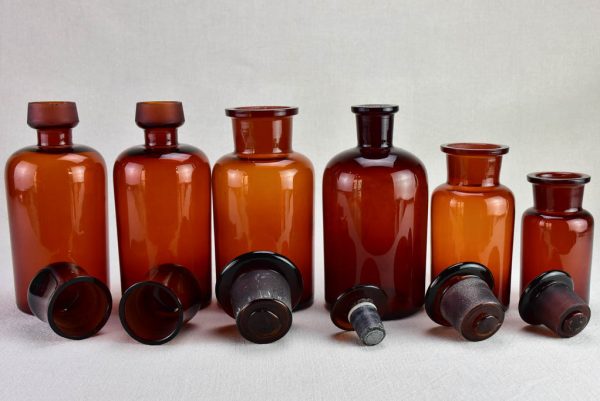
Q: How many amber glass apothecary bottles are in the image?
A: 6